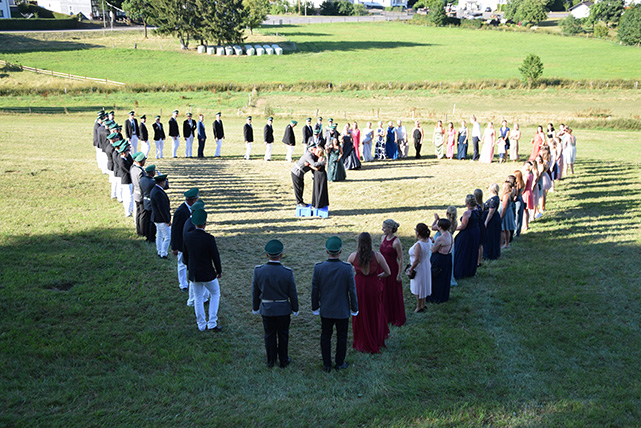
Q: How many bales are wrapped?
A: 9